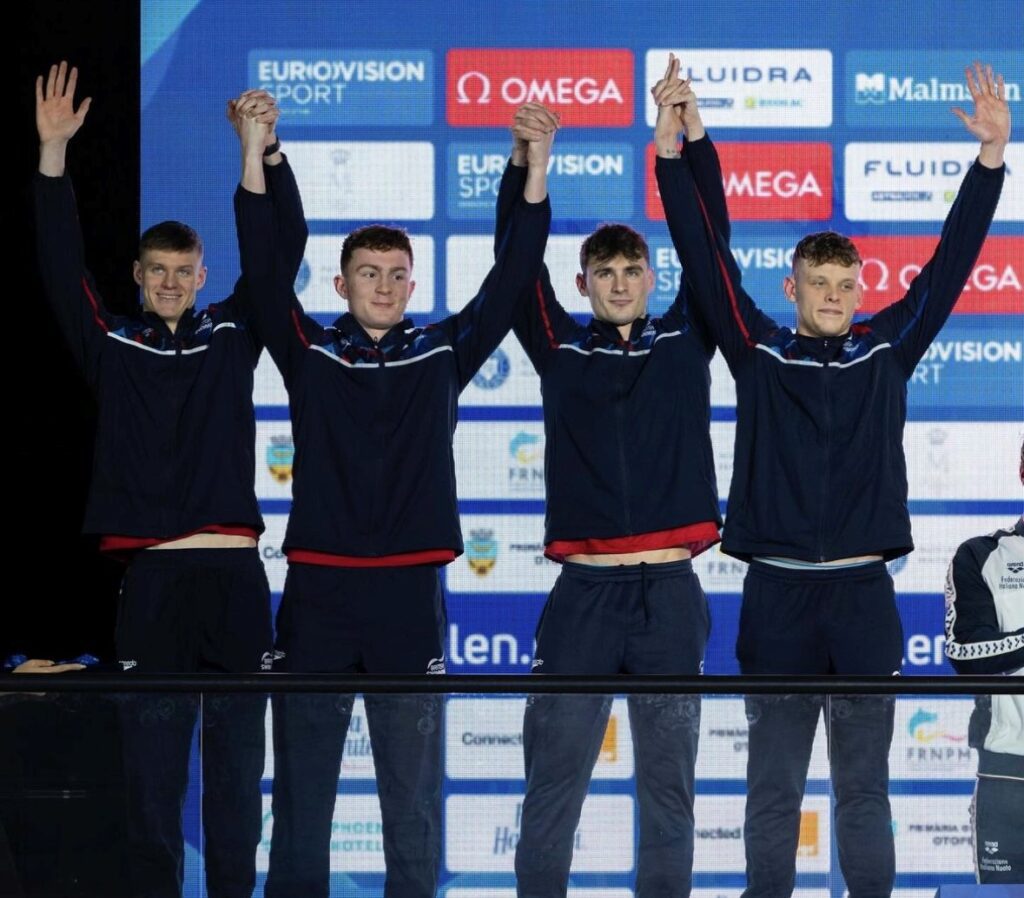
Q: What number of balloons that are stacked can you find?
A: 0